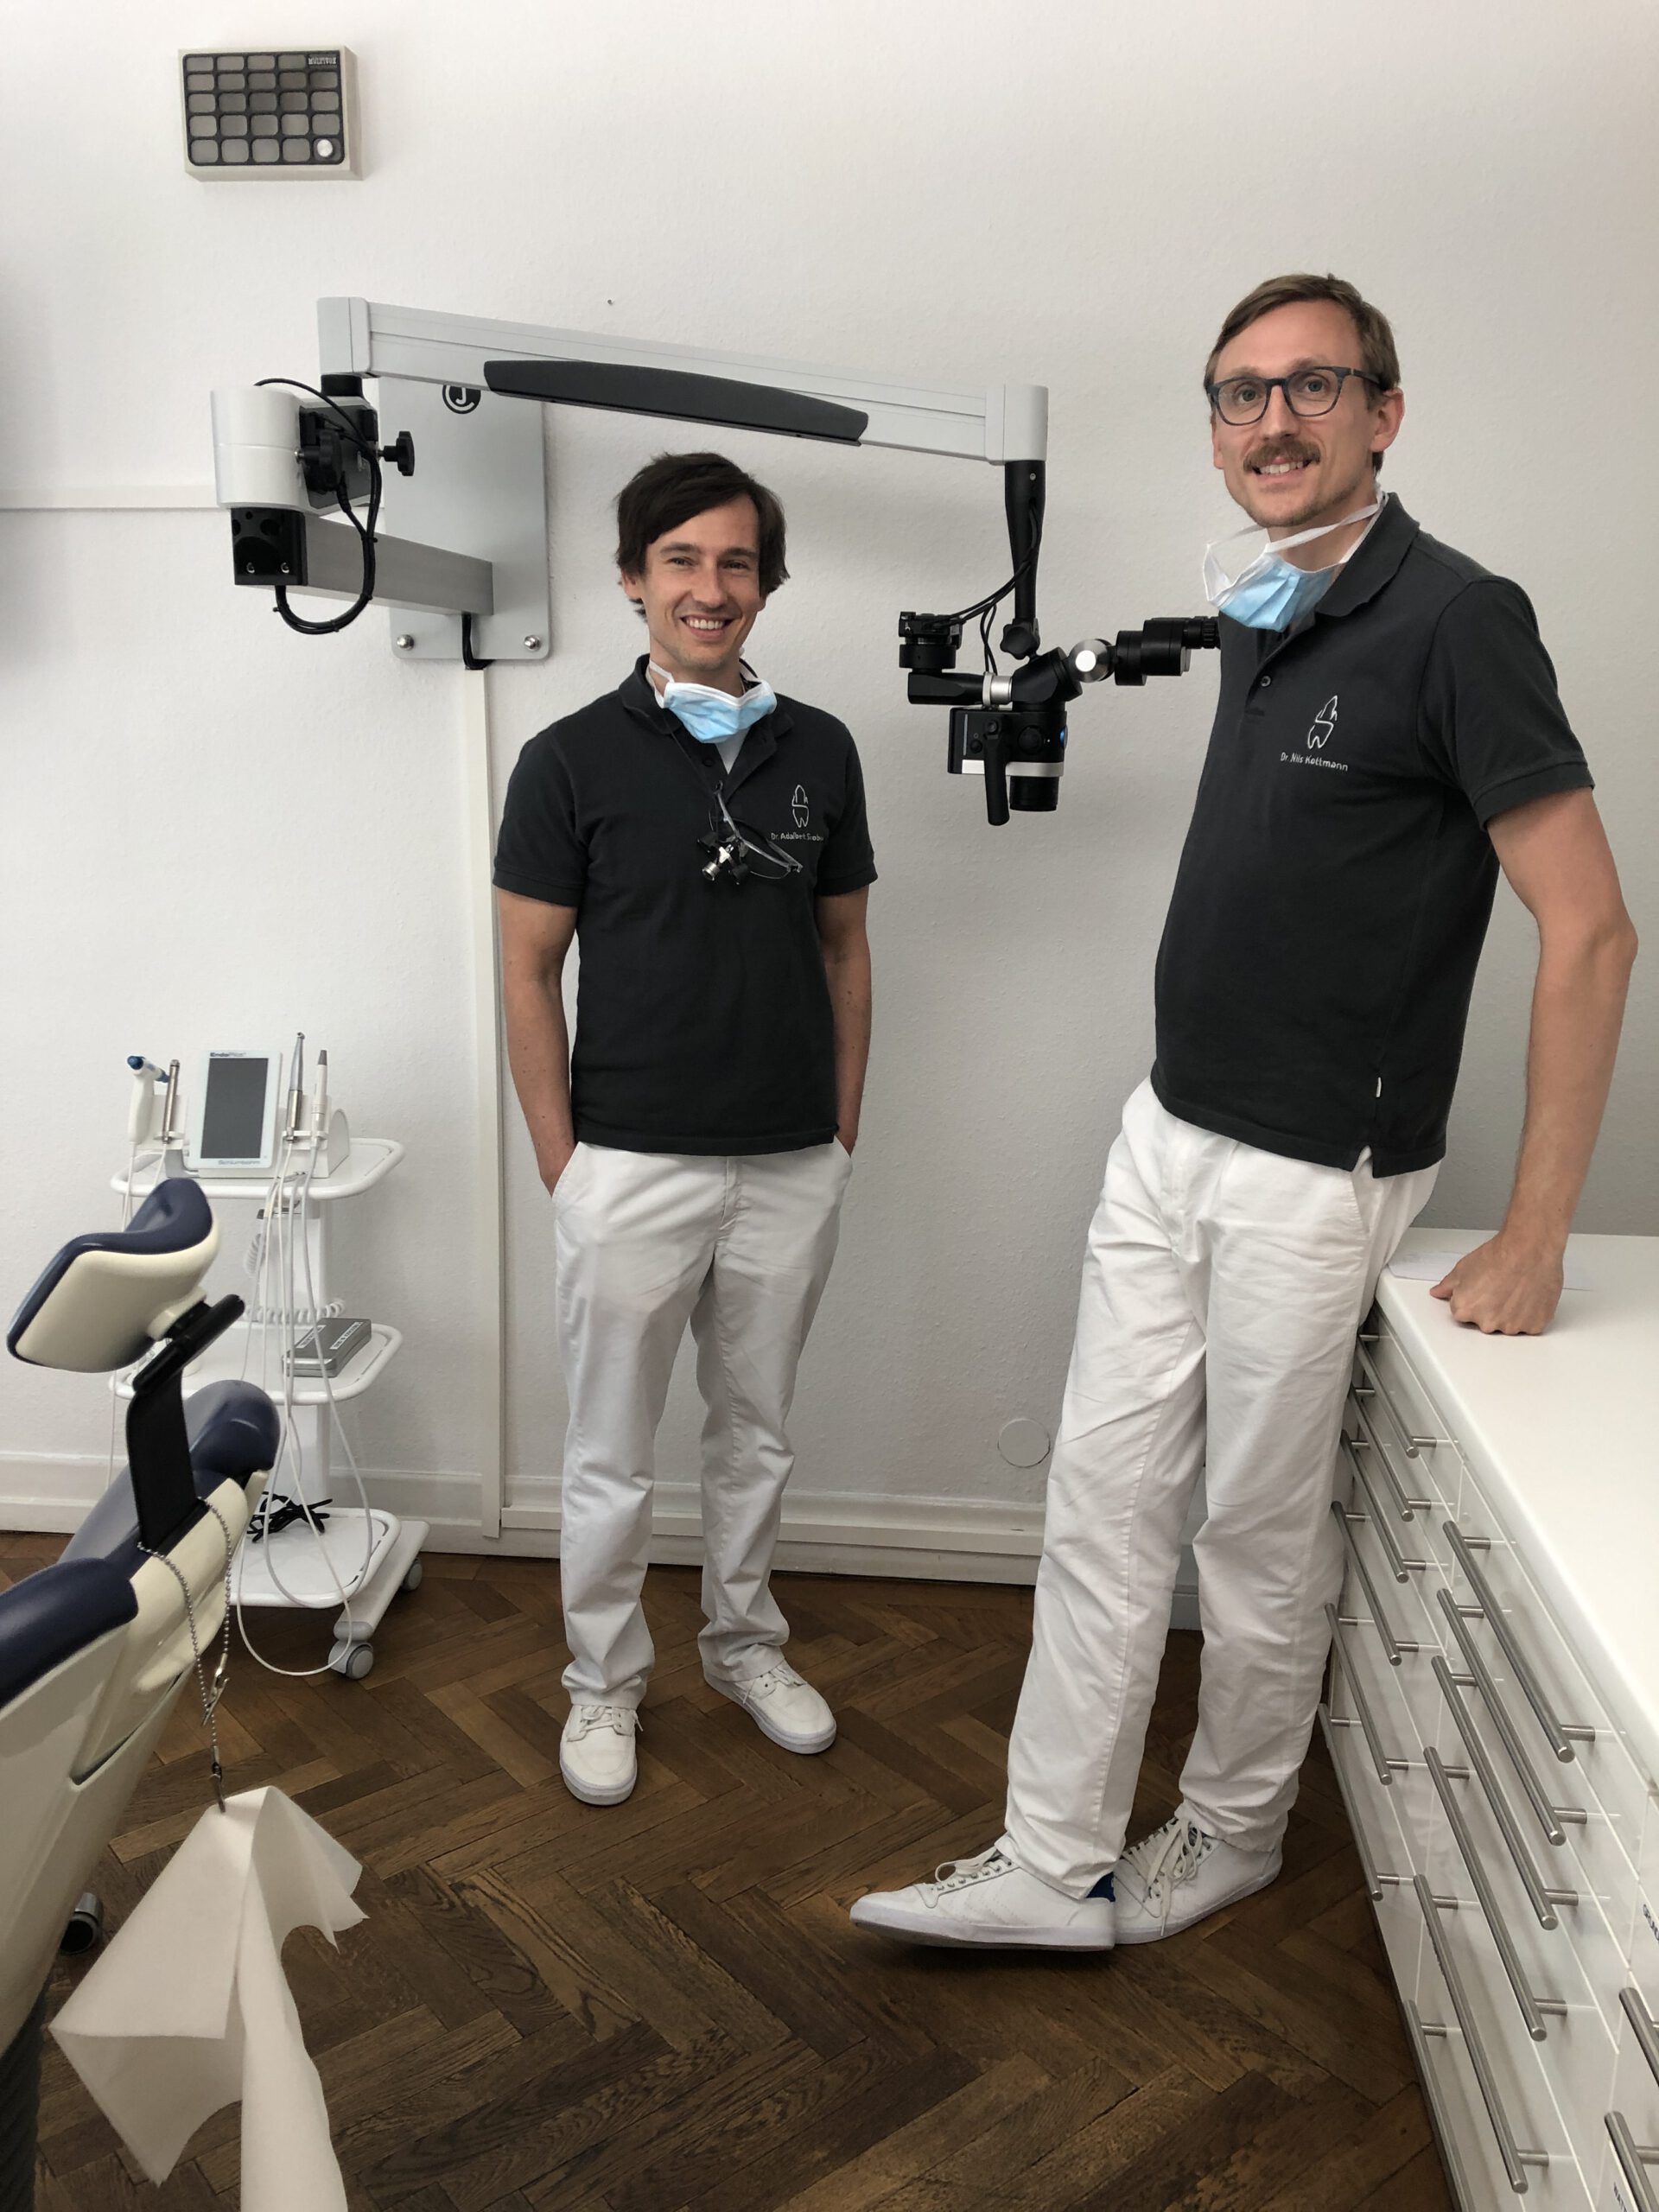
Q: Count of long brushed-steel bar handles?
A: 14